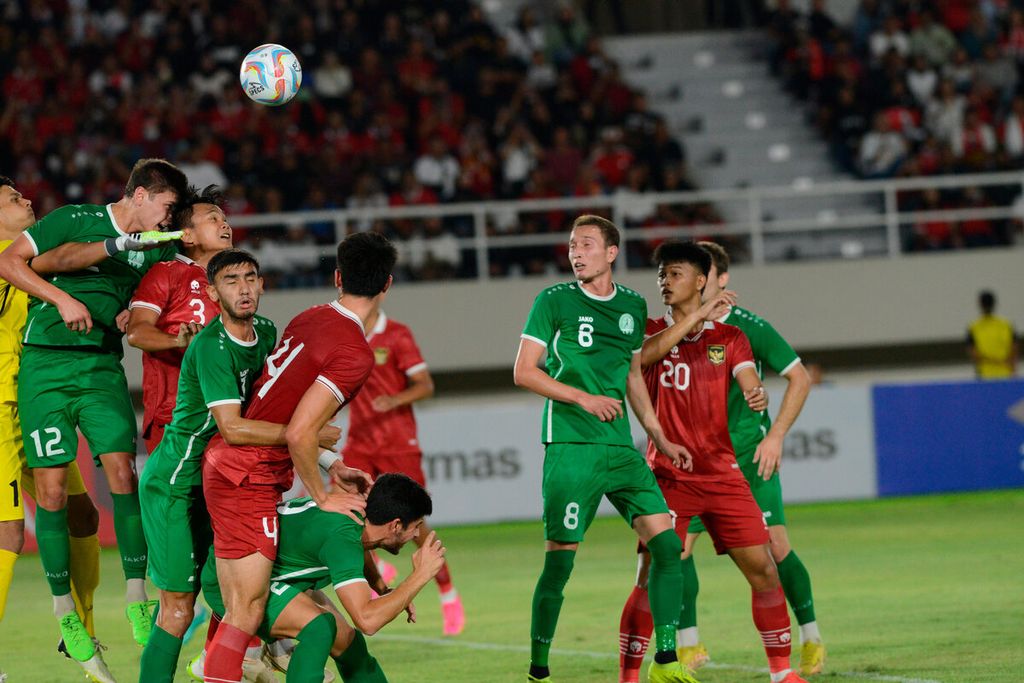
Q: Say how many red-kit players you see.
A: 4